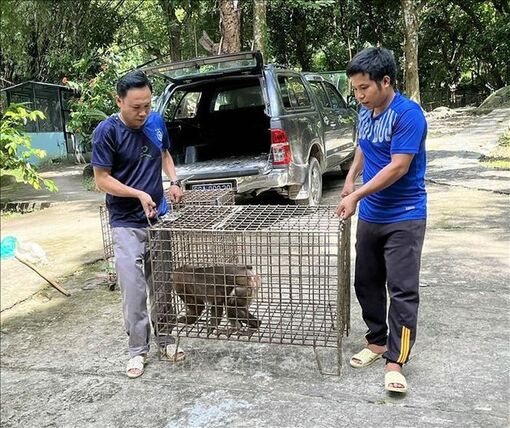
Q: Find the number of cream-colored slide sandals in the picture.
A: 4